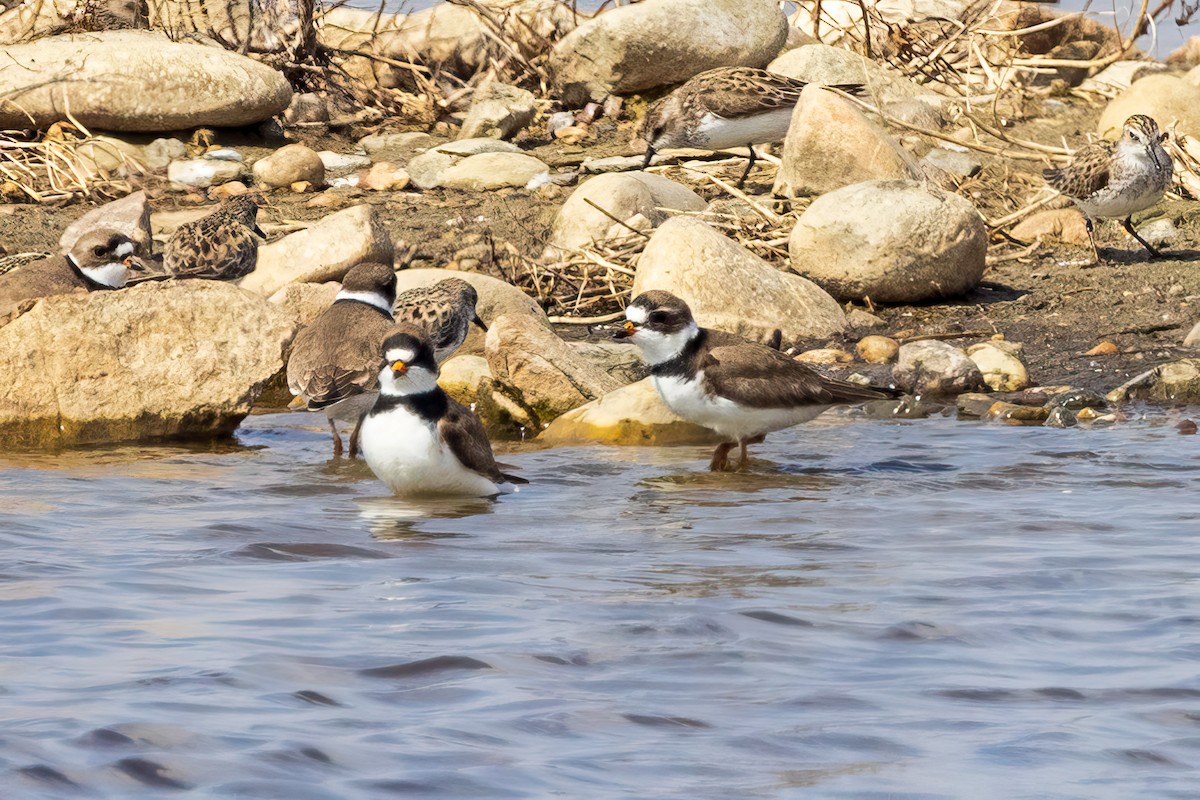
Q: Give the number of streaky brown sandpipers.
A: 4